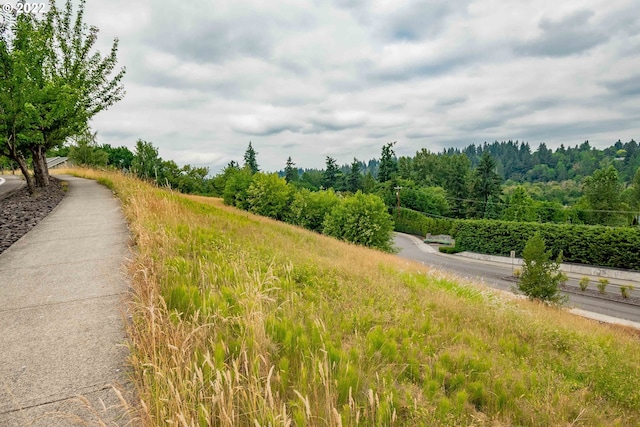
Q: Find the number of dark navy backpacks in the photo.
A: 0